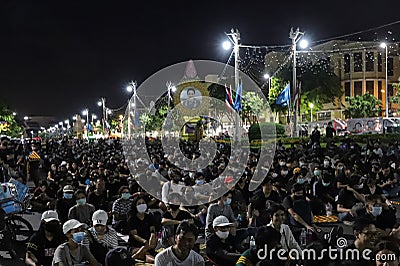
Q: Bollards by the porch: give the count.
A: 0